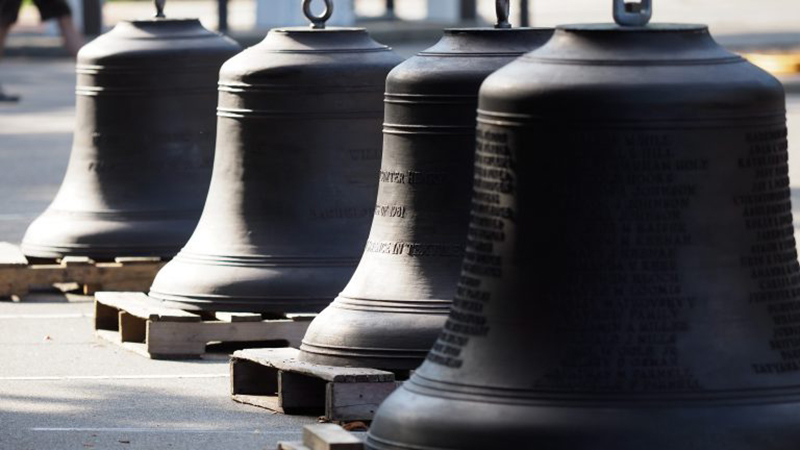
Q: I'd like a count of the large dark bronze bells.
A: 4